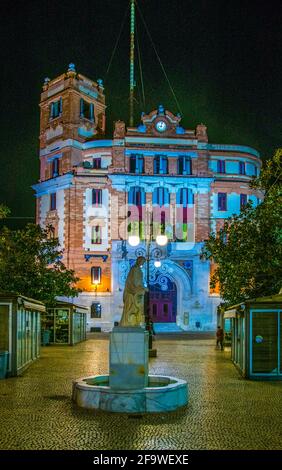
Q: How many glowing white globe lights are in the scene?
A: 3